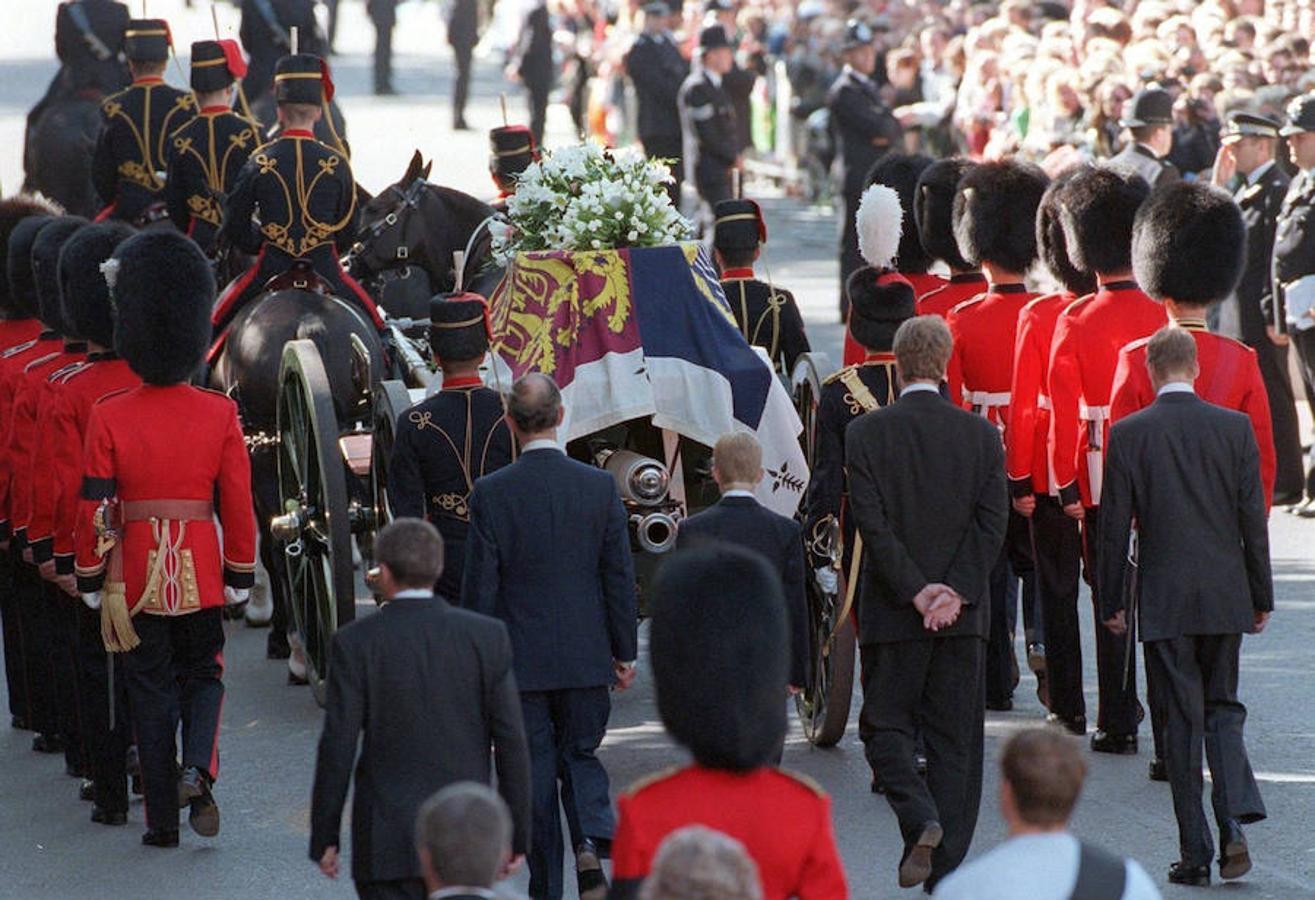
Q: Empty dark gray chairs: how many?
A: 0